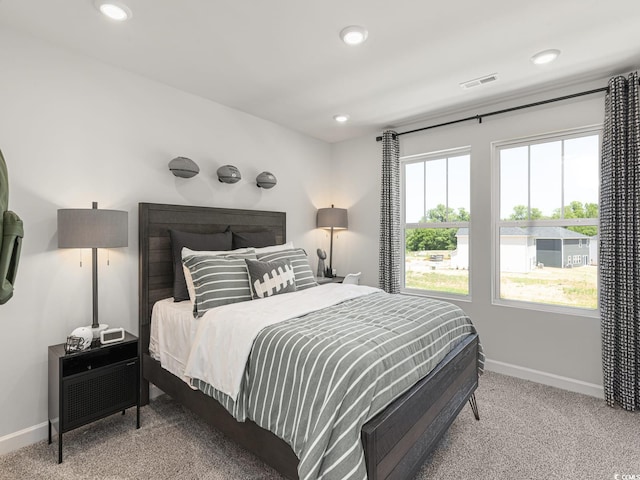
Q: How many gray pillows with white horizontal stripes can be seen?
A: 2